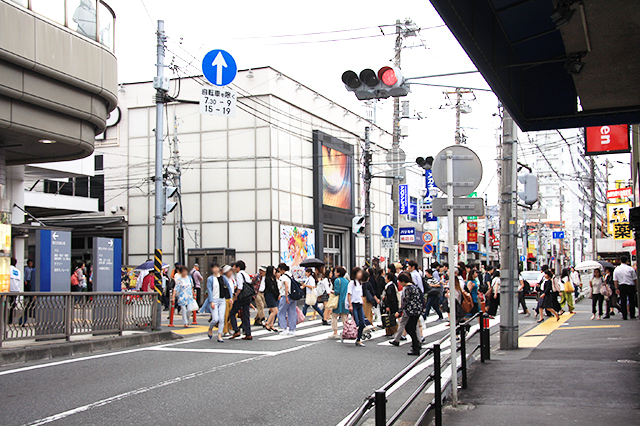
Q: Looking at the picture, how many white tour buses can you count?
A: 0